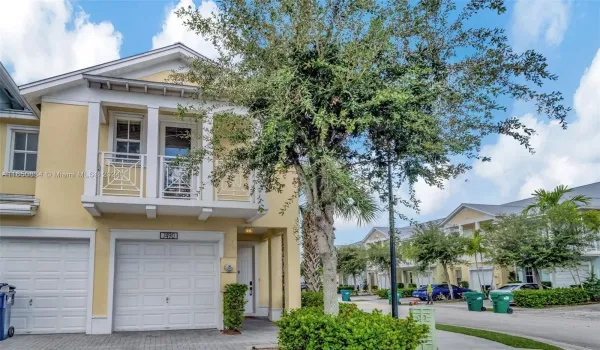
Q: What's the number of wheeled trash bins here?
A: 5